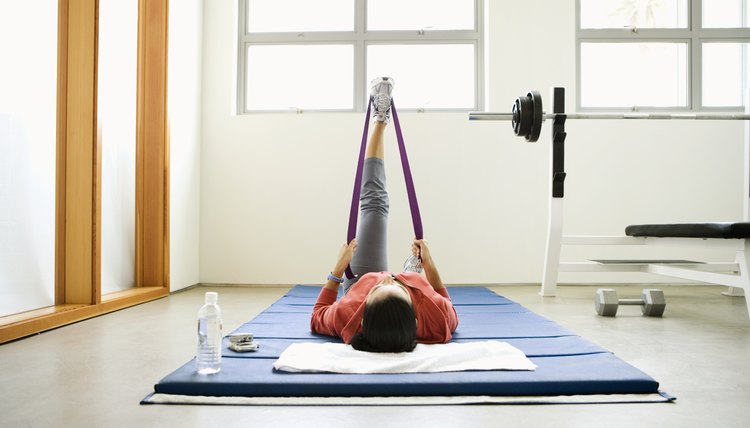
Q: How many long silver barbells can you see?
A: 1